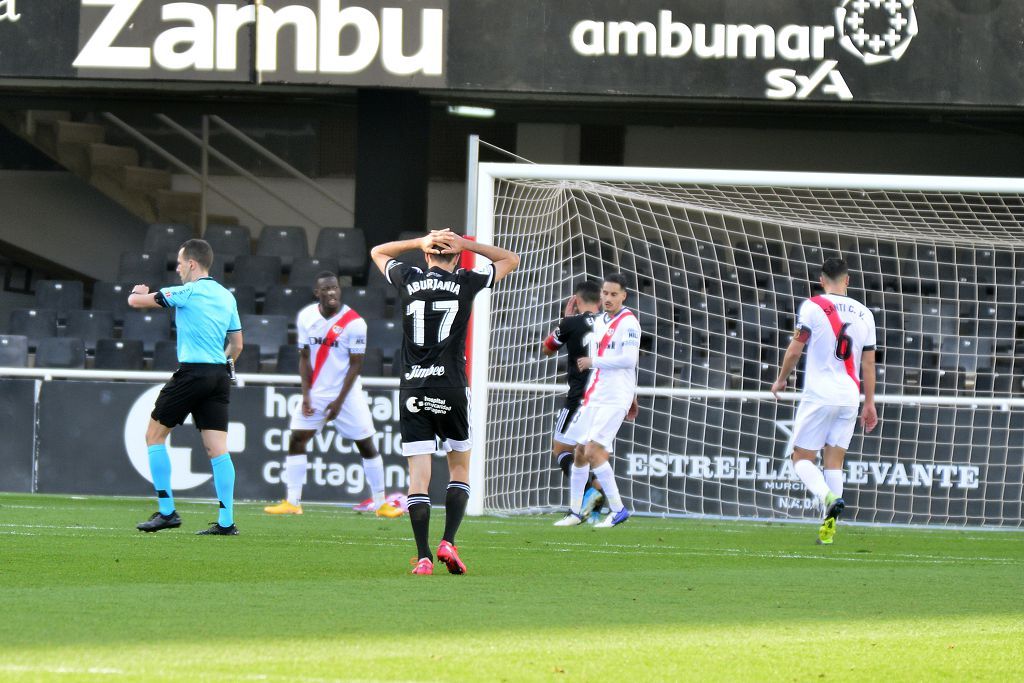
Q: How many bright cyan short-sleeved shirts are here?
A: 1